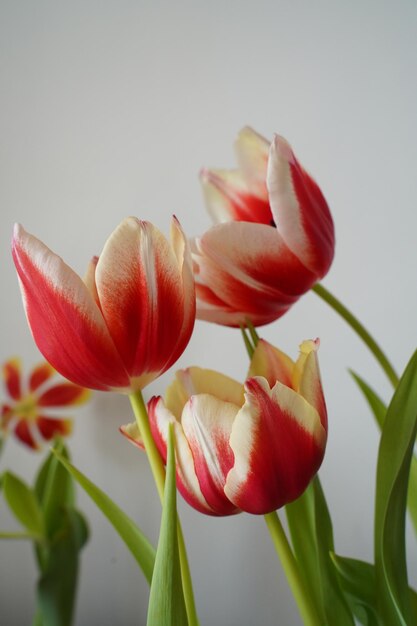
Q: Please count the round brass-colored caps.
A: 0